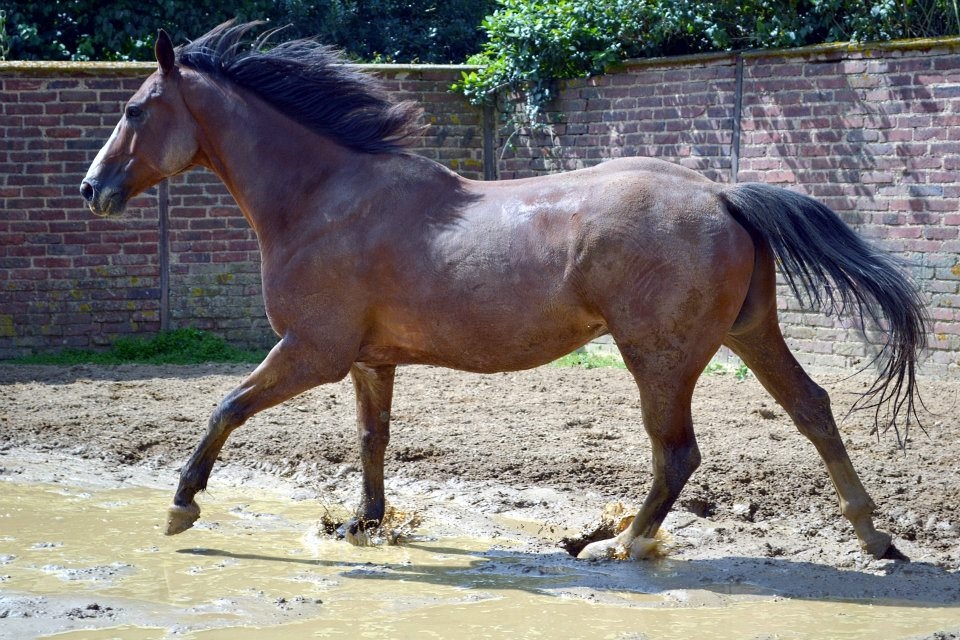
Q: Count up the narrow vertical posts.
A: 3